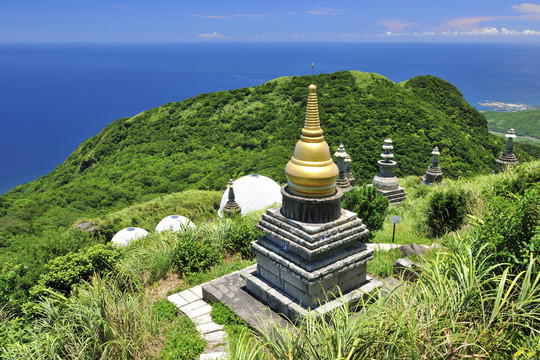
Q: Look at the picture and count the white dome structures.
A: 3